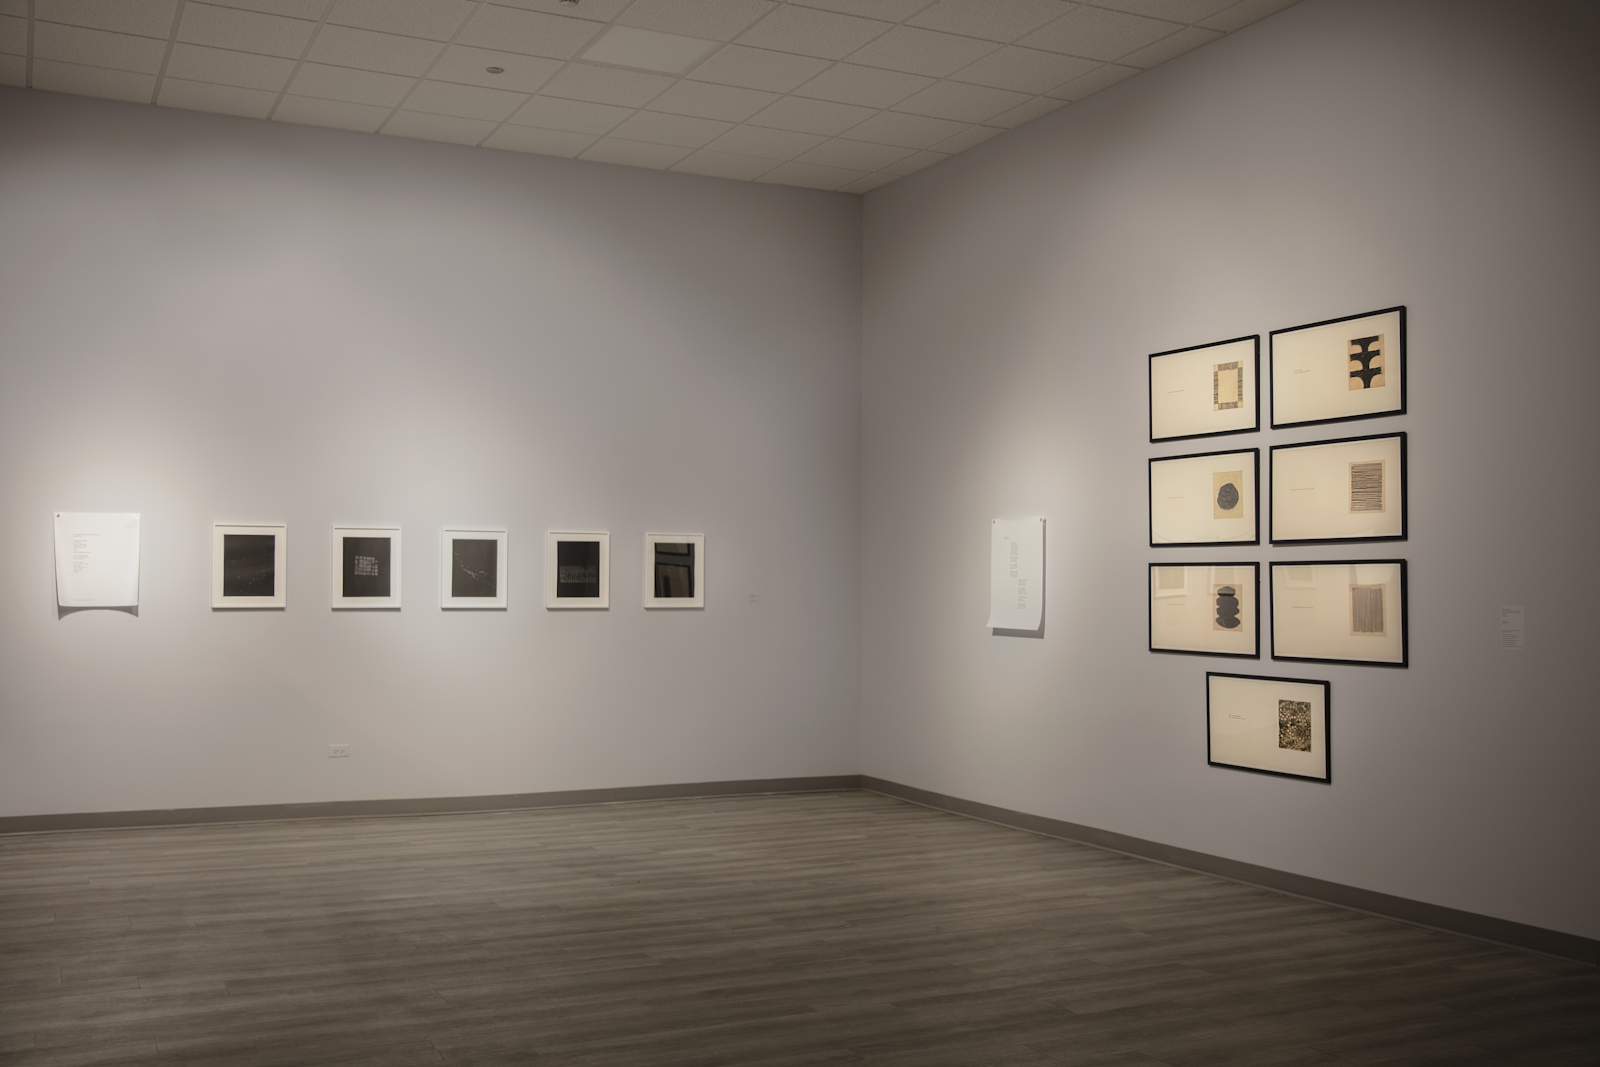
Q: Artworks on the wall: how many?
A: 12